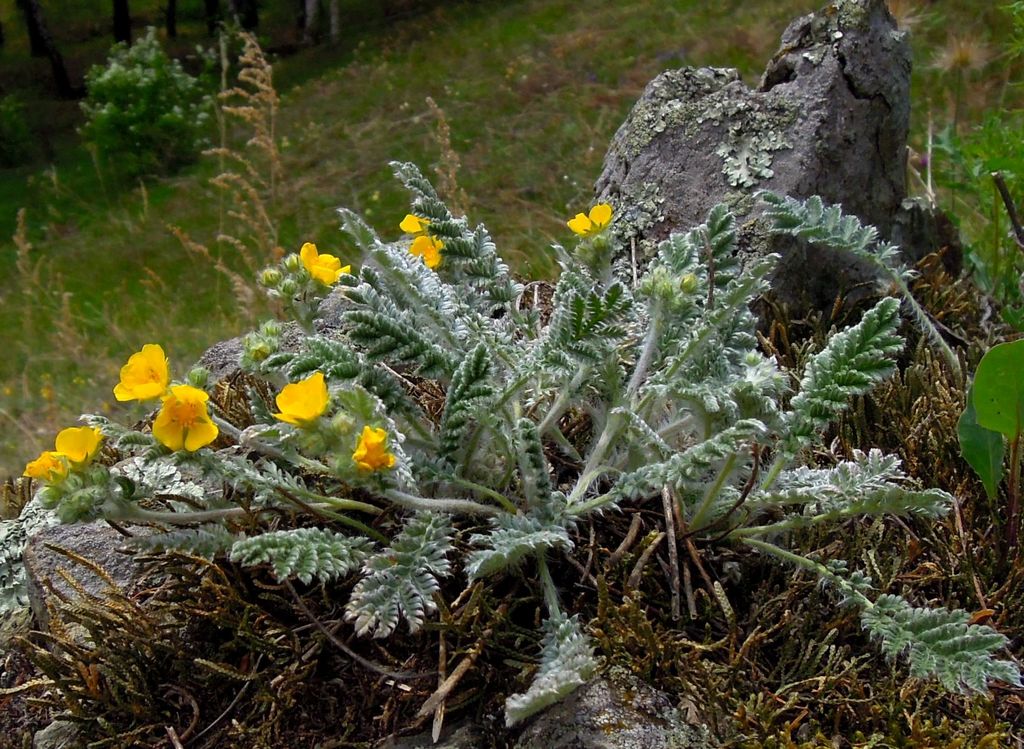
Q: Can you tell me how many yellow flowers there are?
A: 10